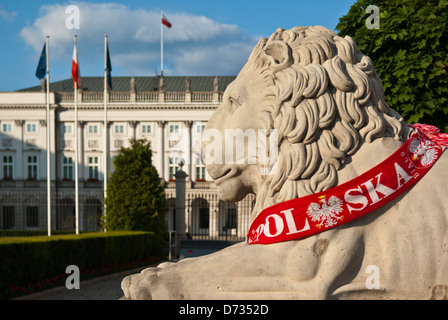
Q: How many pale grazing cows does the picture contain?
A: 0